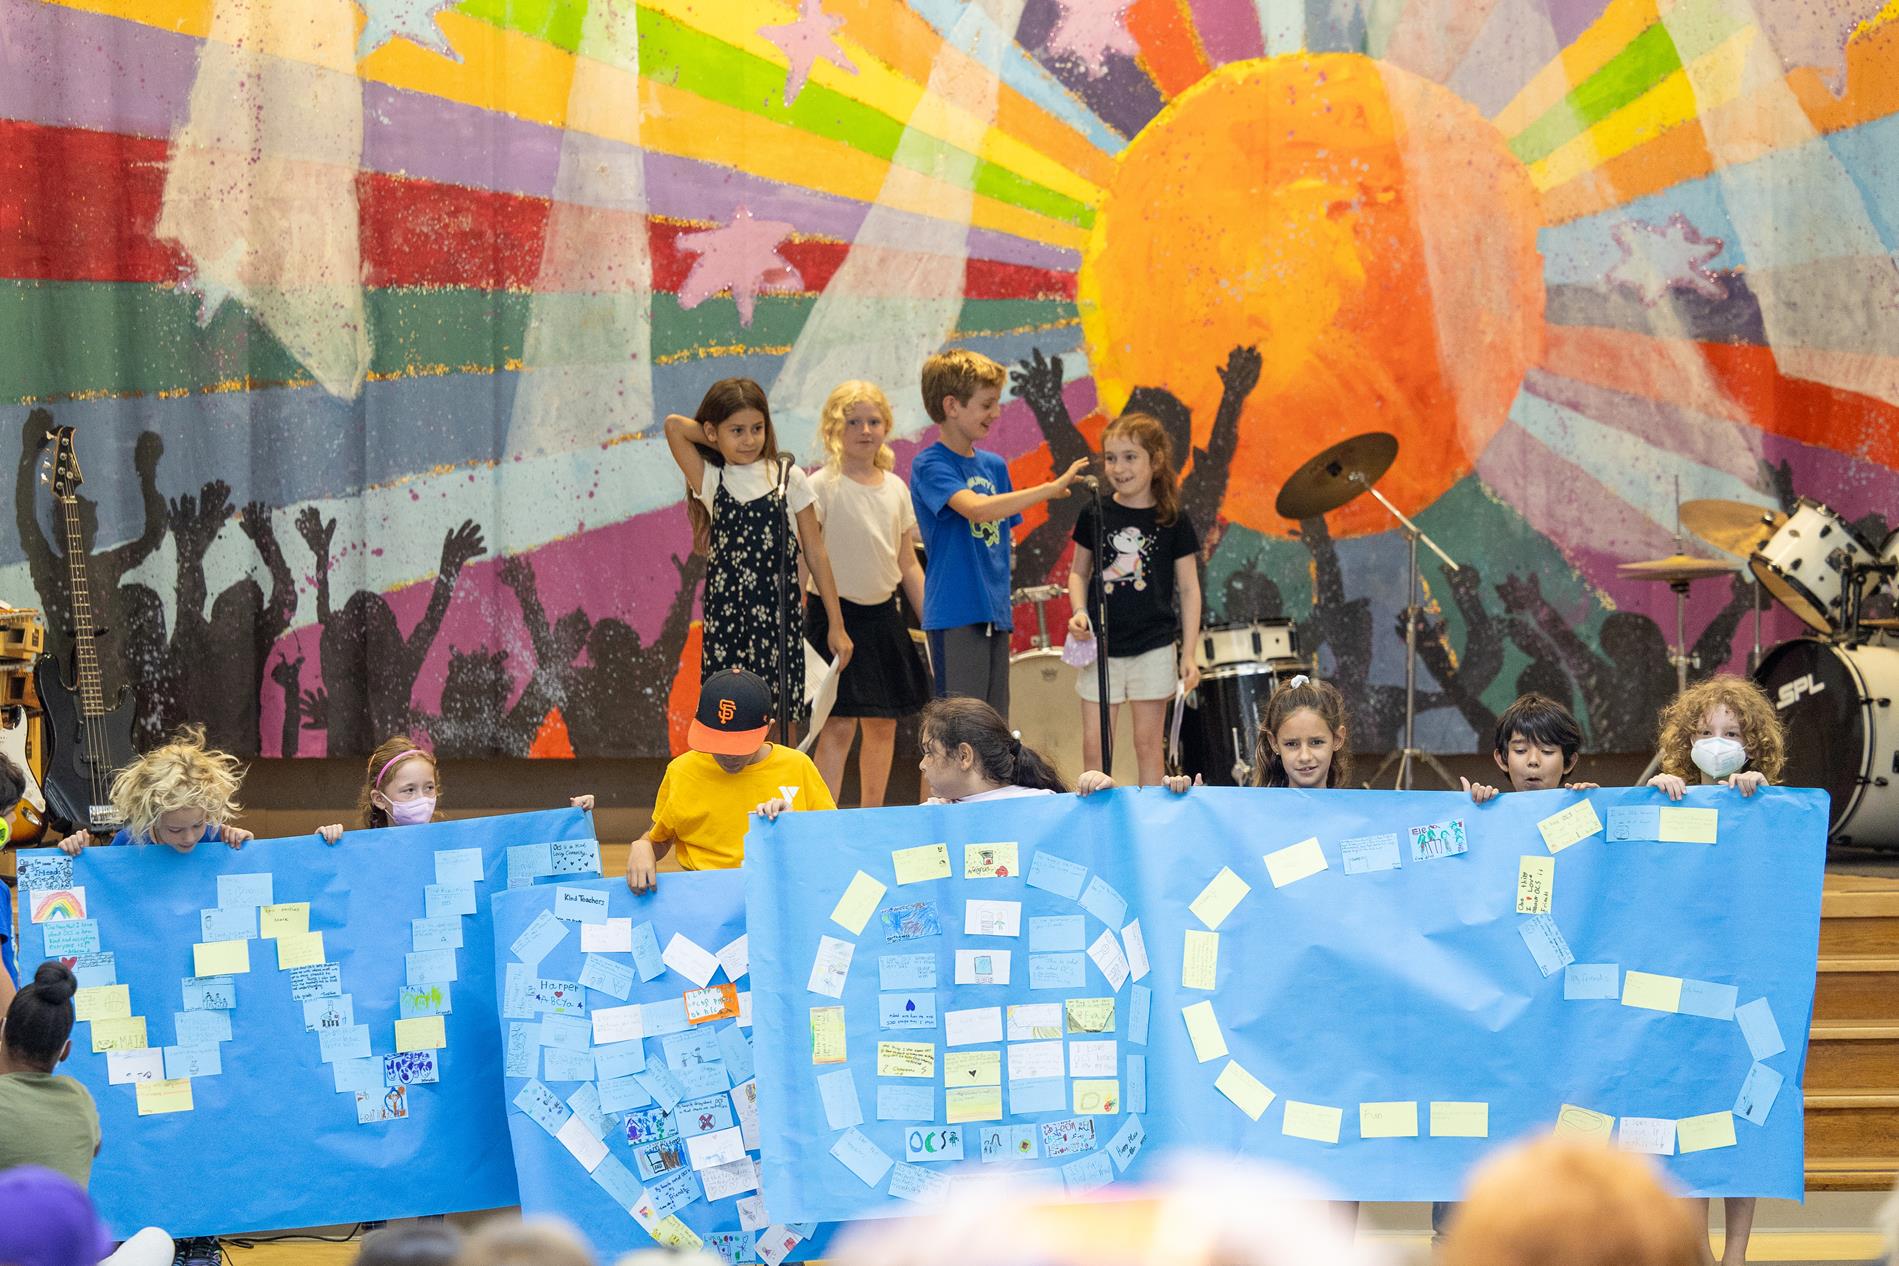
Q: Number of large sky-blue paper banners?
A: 3